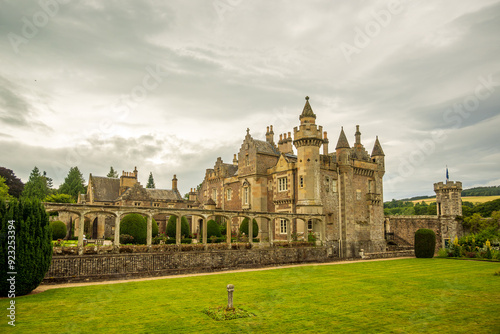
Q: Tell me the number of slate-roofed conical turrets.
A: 3